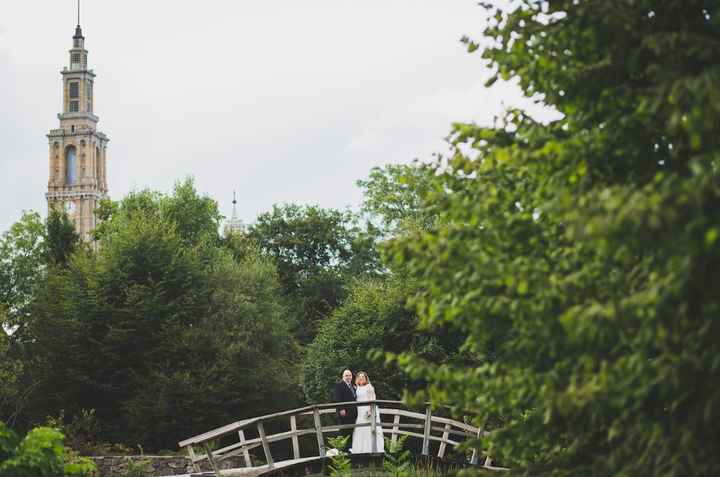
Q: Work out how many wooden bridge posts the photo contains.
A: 12